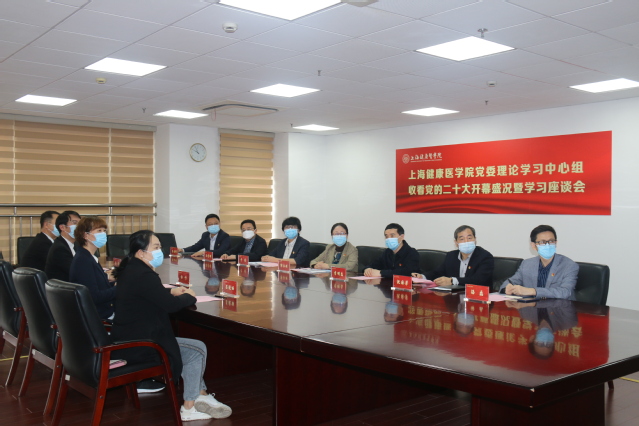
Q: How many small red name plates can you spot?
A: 10